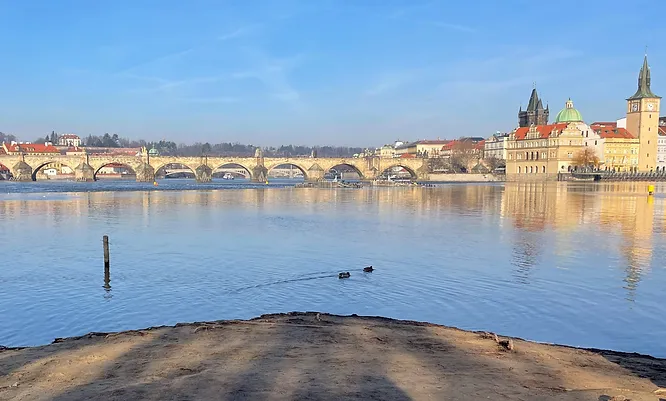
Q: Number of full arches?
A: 7